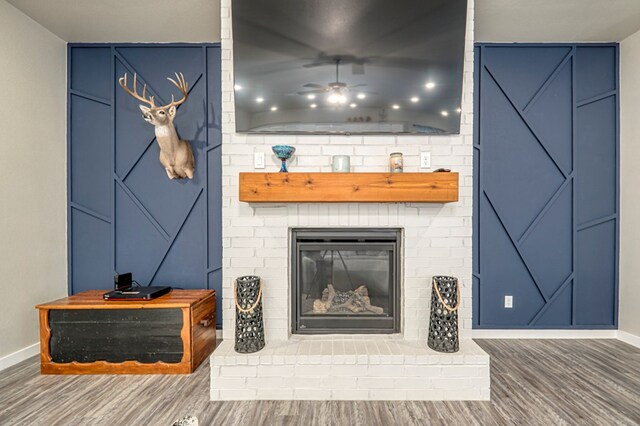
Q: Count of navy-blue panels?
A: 2